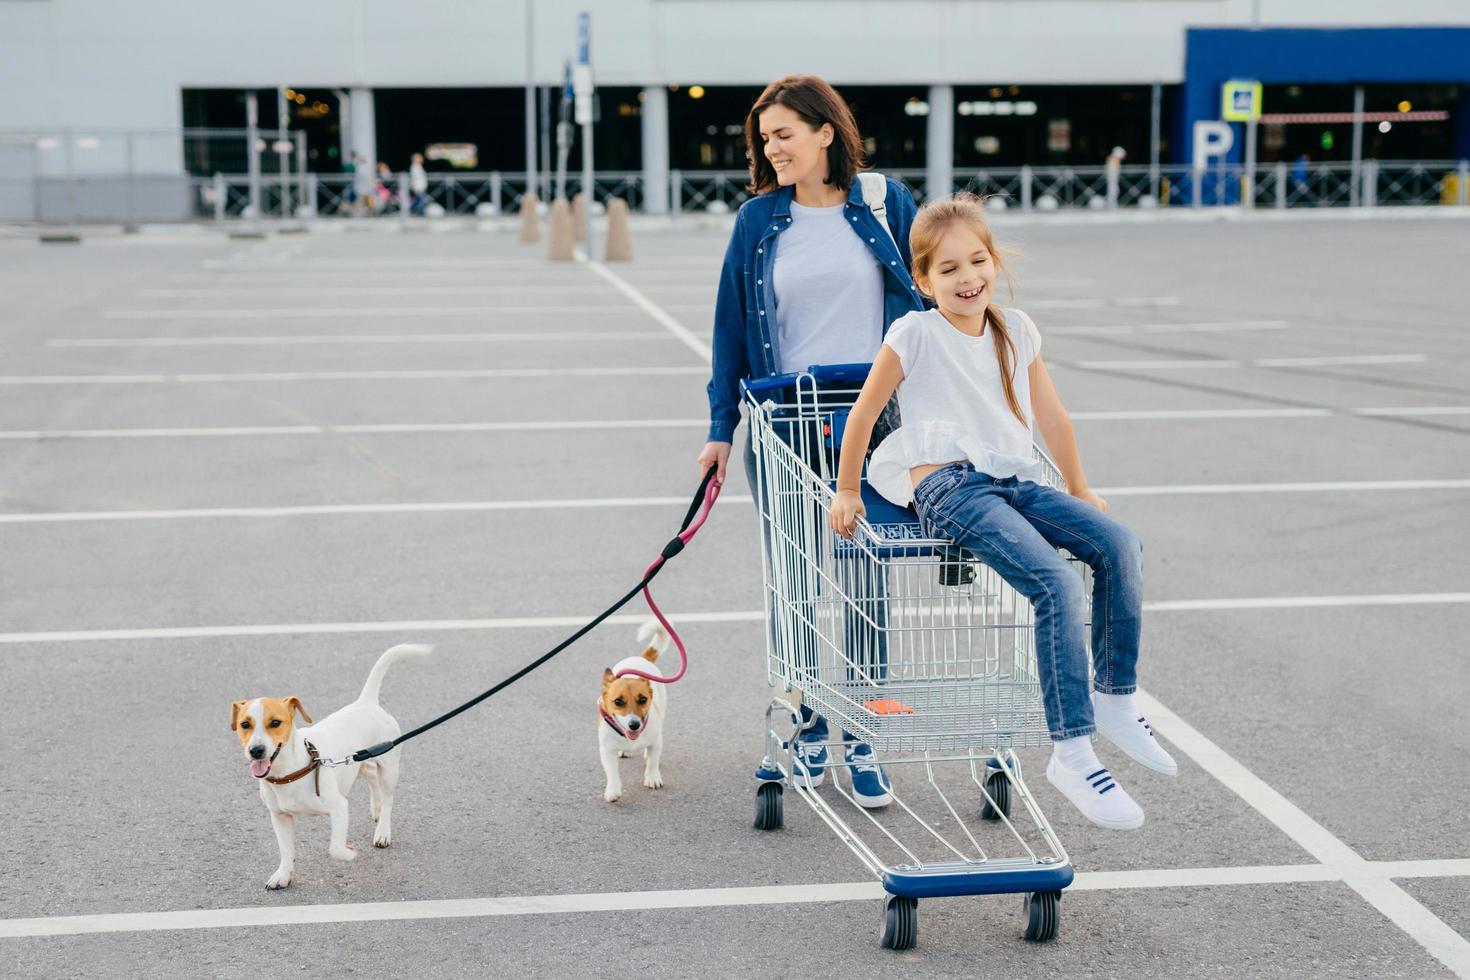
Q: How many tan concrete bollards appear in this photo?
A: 4